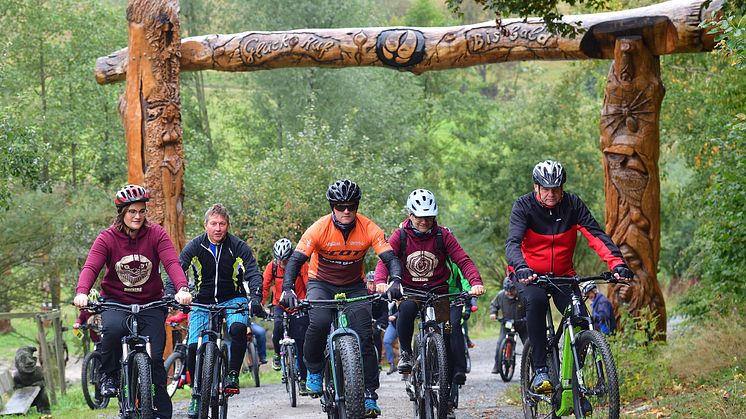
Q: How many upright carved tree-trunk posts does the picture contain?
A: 2